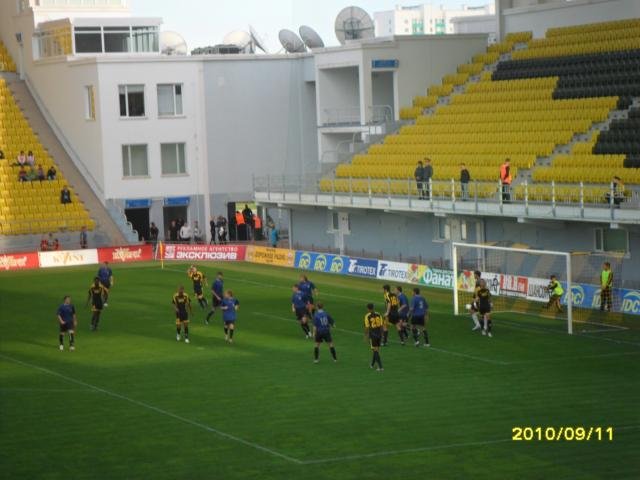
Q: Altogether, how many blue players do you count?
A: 9